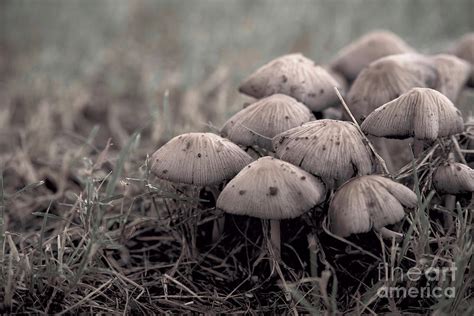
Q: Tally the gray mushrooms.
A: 12